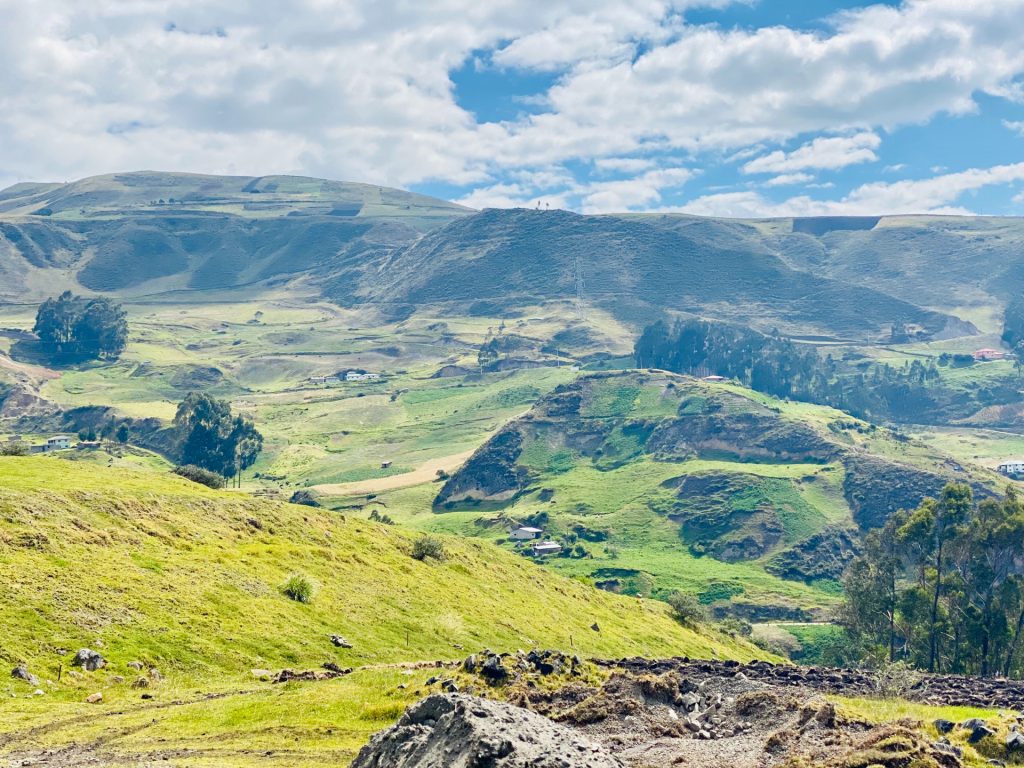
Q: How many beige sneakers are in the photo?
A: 0